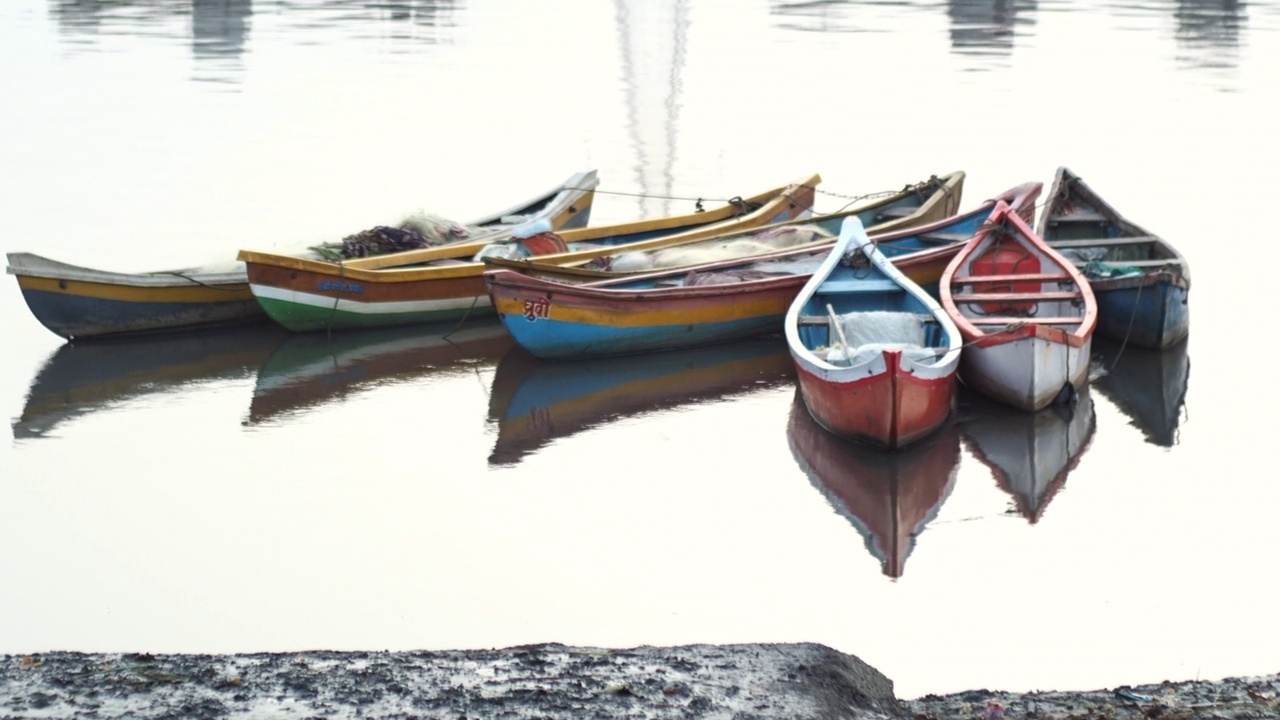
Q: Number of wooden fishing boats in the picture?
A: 7